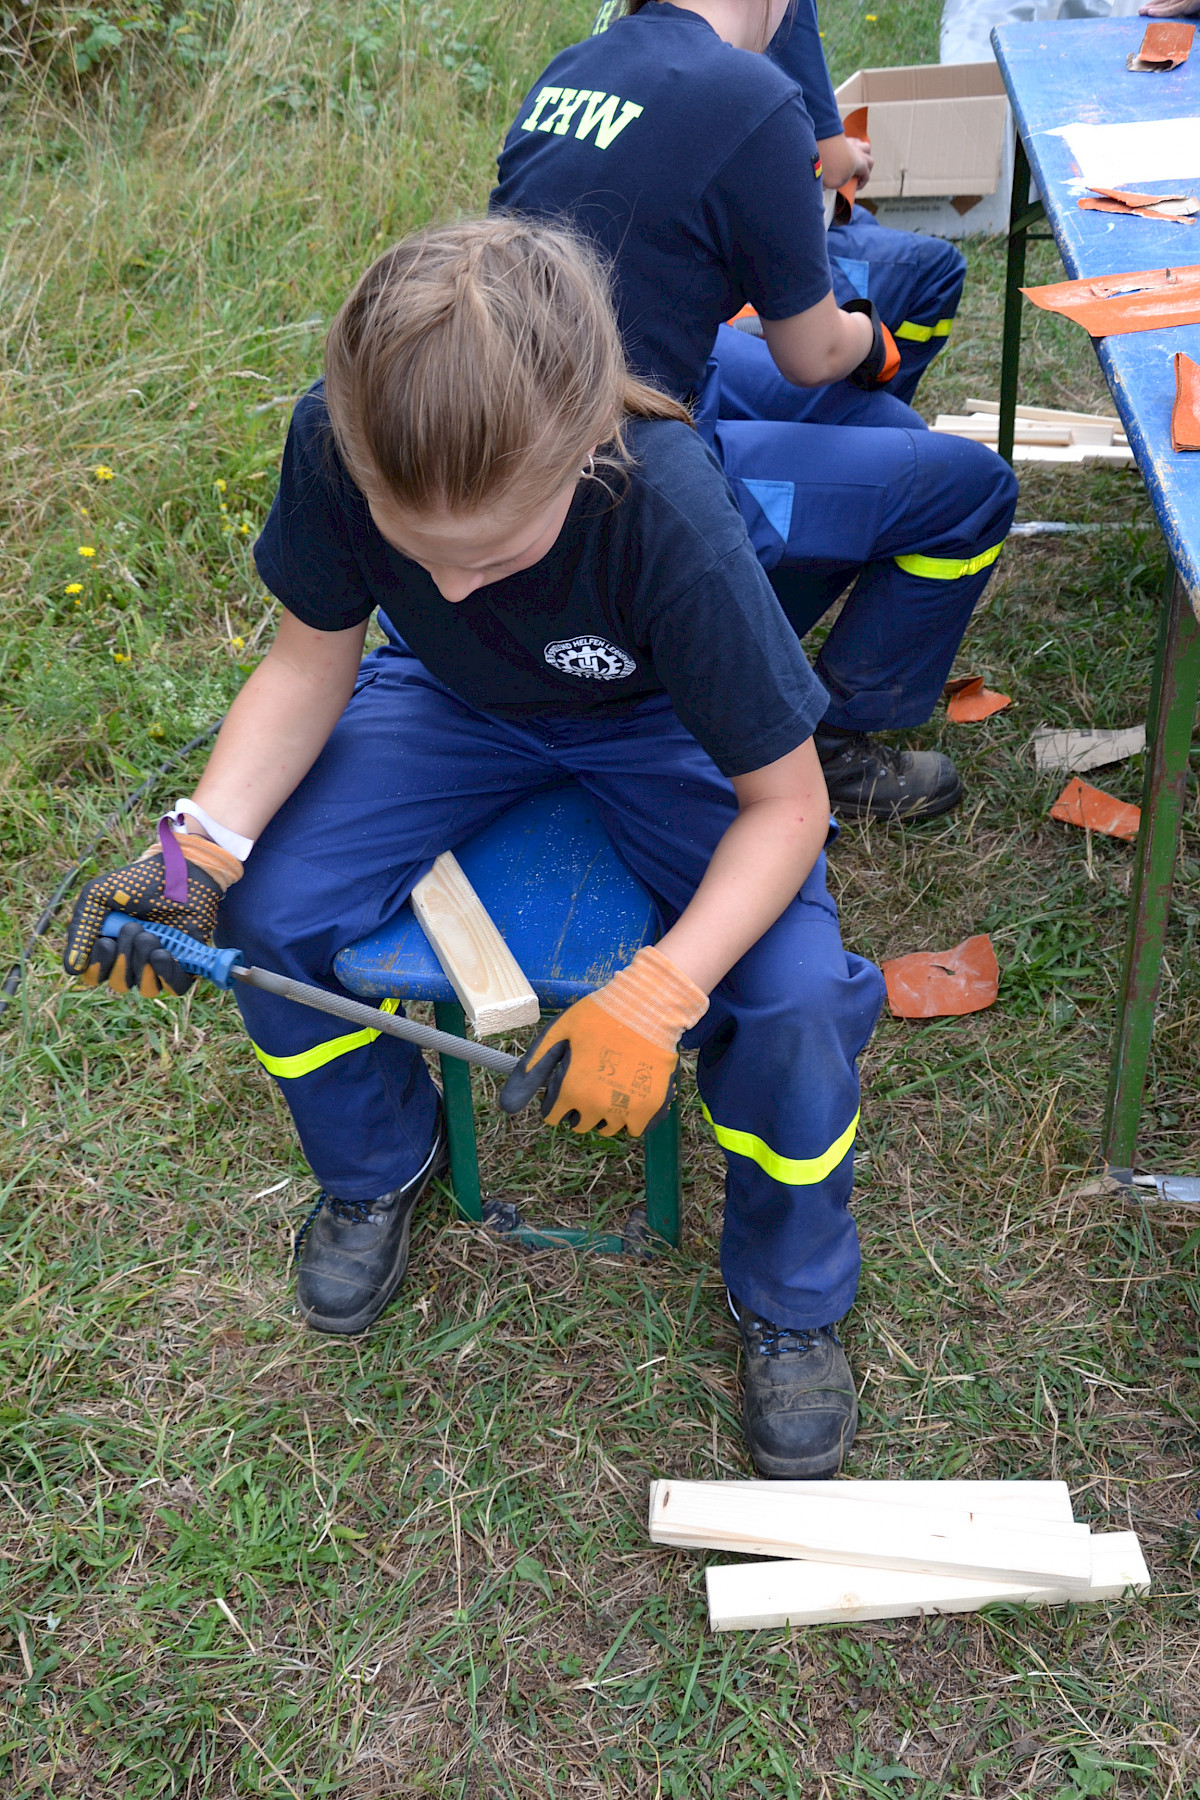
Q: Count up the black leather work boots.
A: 3